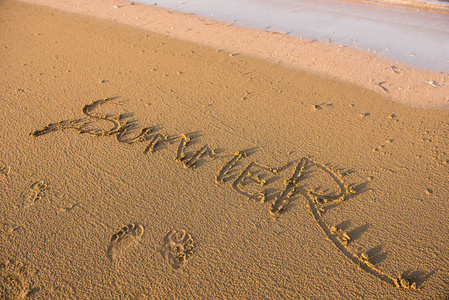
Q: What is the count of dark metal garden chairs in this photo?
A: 0